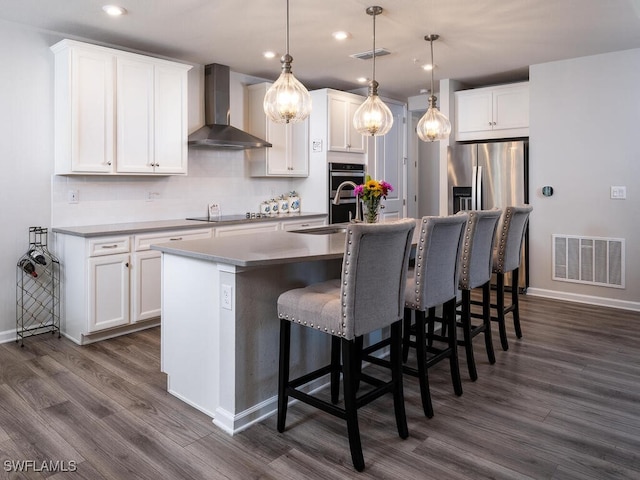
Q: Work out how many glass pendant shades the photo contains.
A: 3